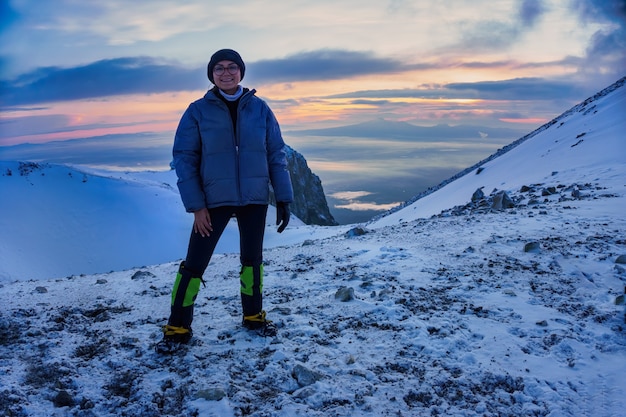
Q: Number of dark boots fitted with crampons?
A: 2